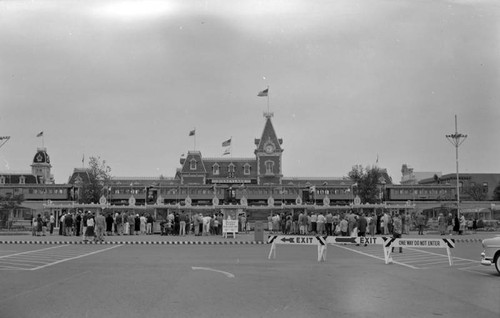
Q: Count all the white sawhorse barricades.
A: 3